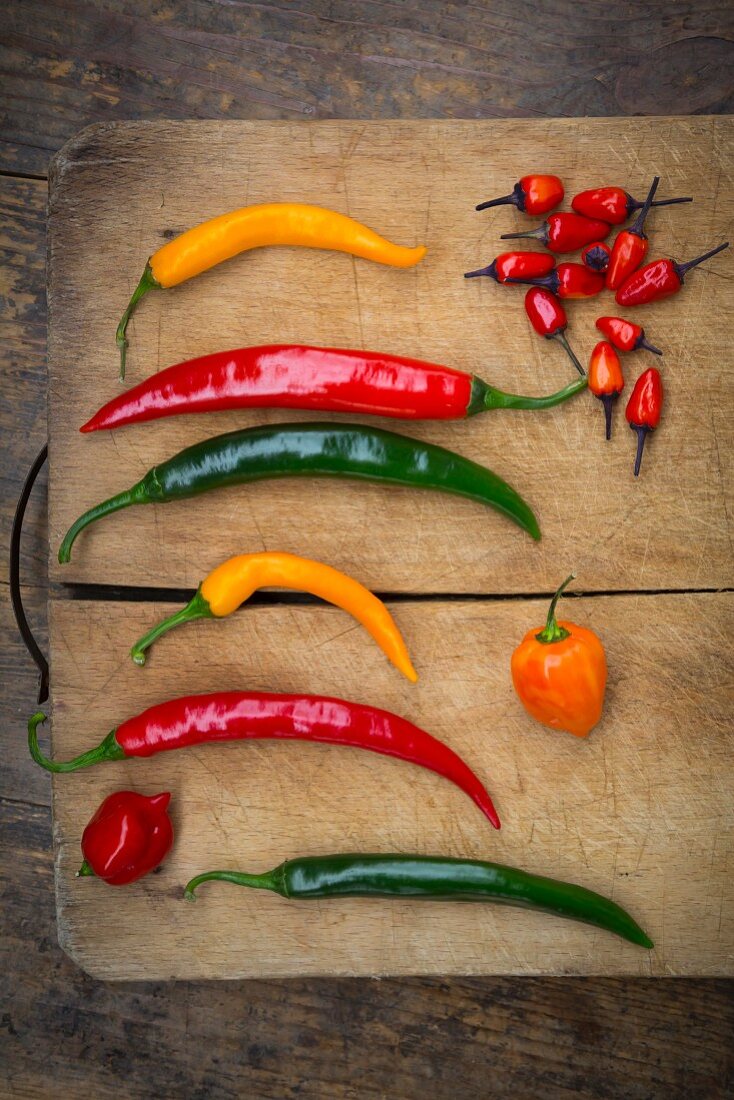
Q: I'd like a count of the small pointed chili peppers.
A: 12